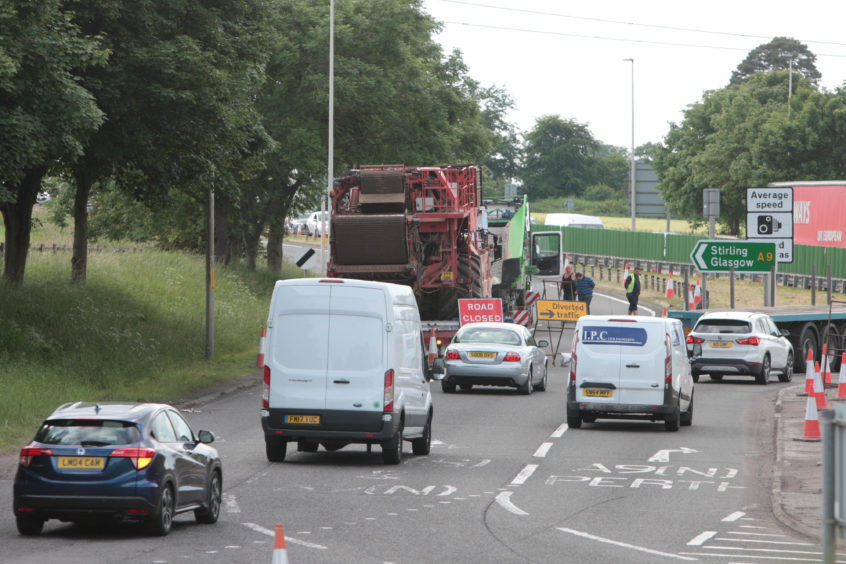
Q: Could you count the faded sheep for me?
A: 0